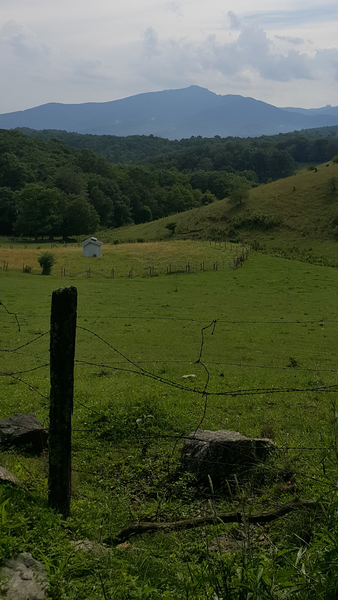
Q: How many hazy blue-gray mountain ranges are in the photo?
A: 1